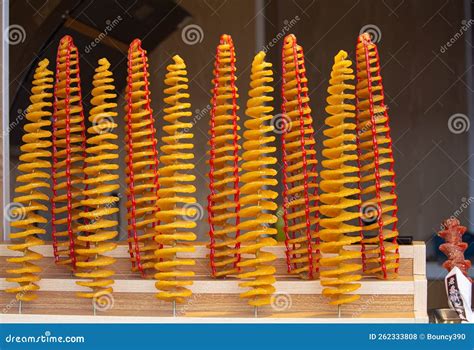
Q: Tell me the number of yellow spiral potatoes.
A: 5